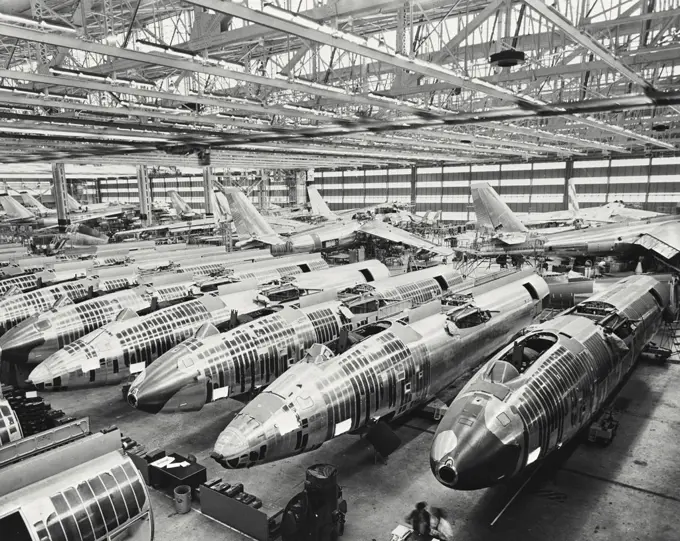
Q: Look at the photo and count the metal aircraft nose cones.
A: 5